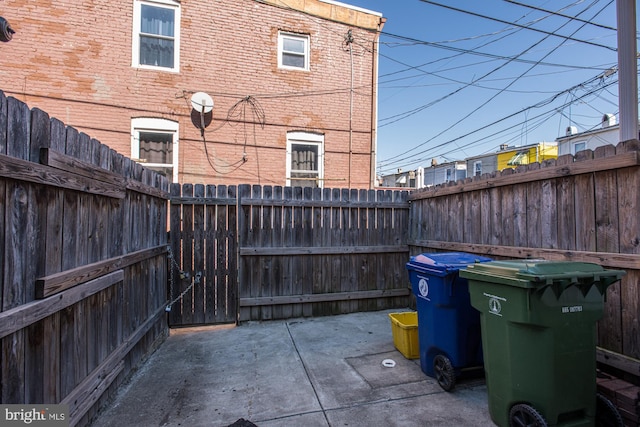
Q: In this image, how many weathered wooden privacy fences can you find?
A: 3